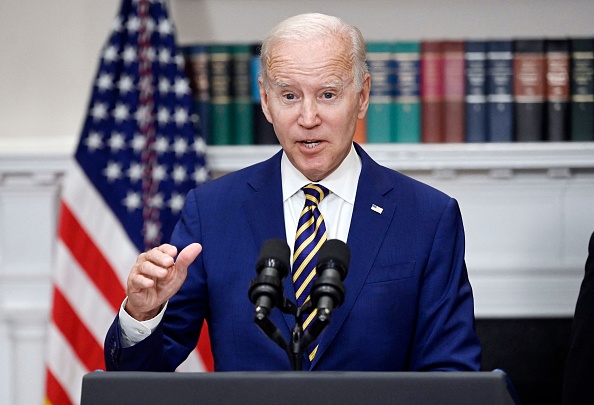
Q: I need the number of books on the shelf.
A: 14